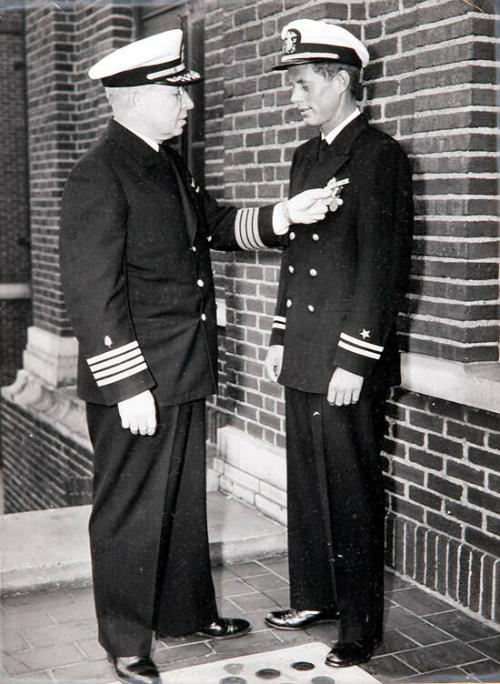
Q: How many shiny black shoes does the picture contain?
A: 4